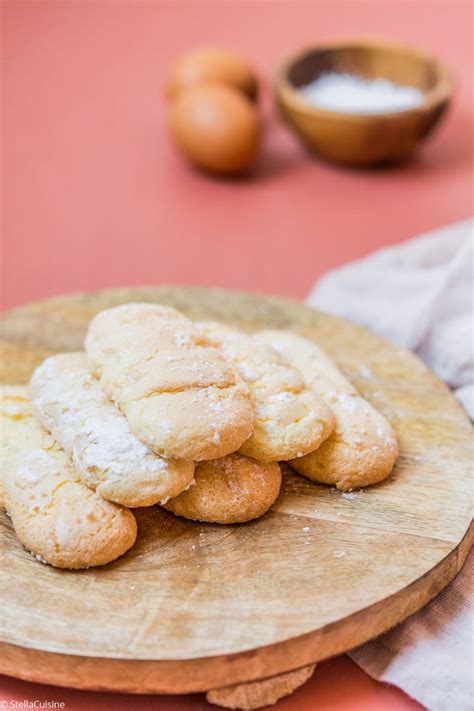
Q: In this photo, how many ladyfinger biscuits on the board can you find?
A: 6